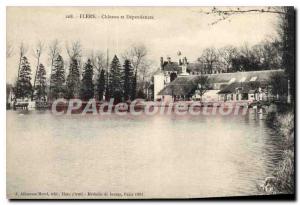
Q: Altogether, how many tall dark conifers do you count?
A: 8